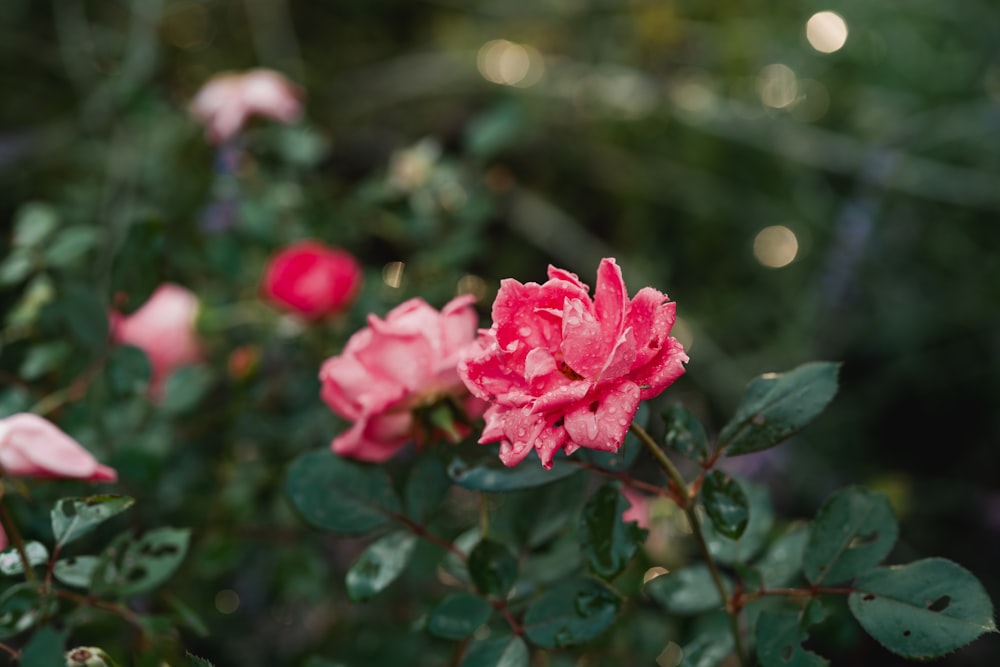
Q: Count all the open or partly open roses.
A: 6